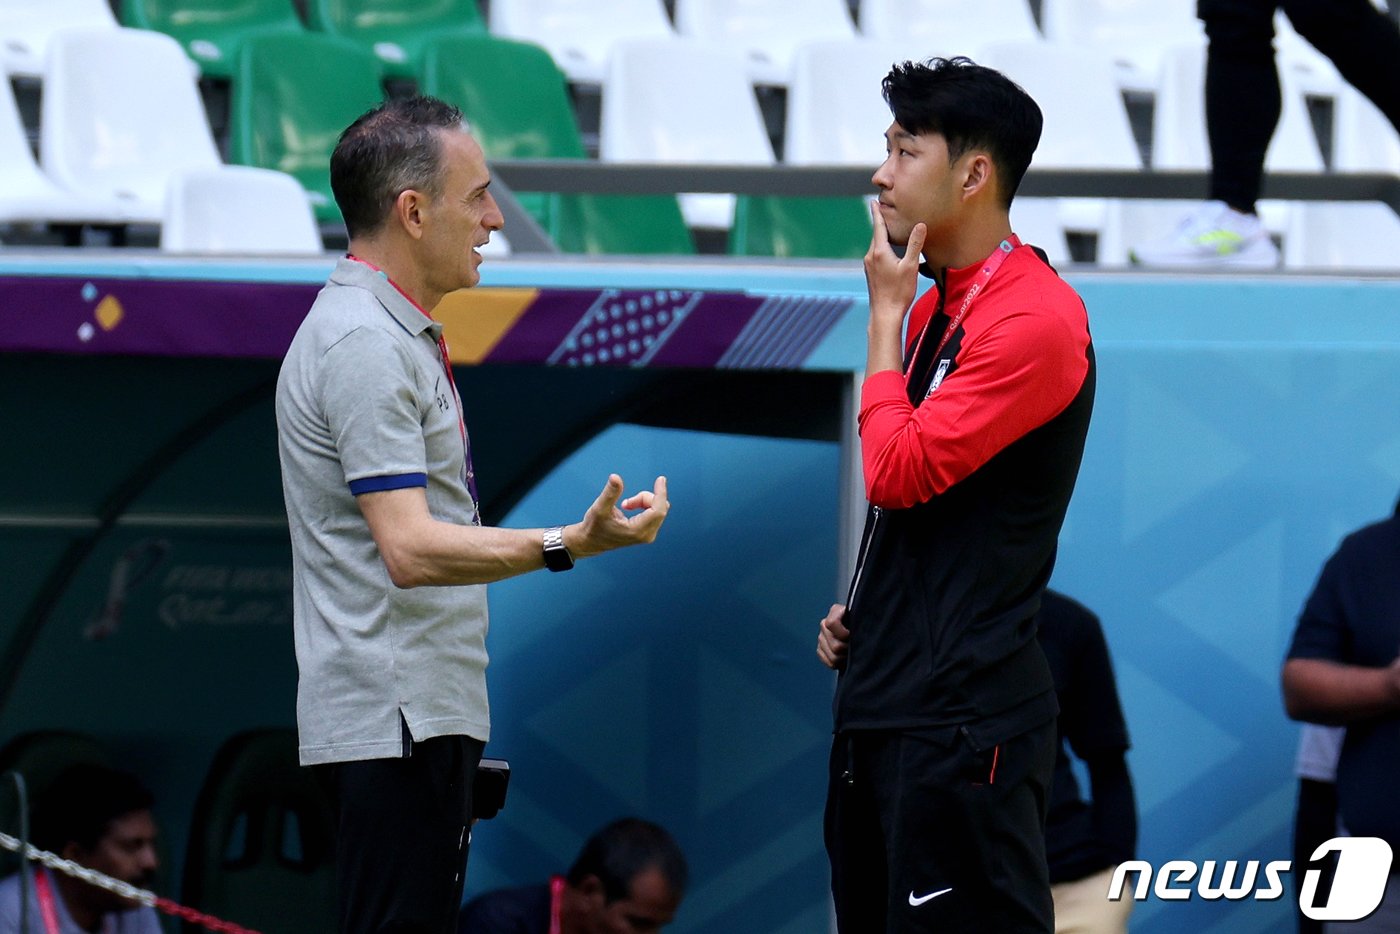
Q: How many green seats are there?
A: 6